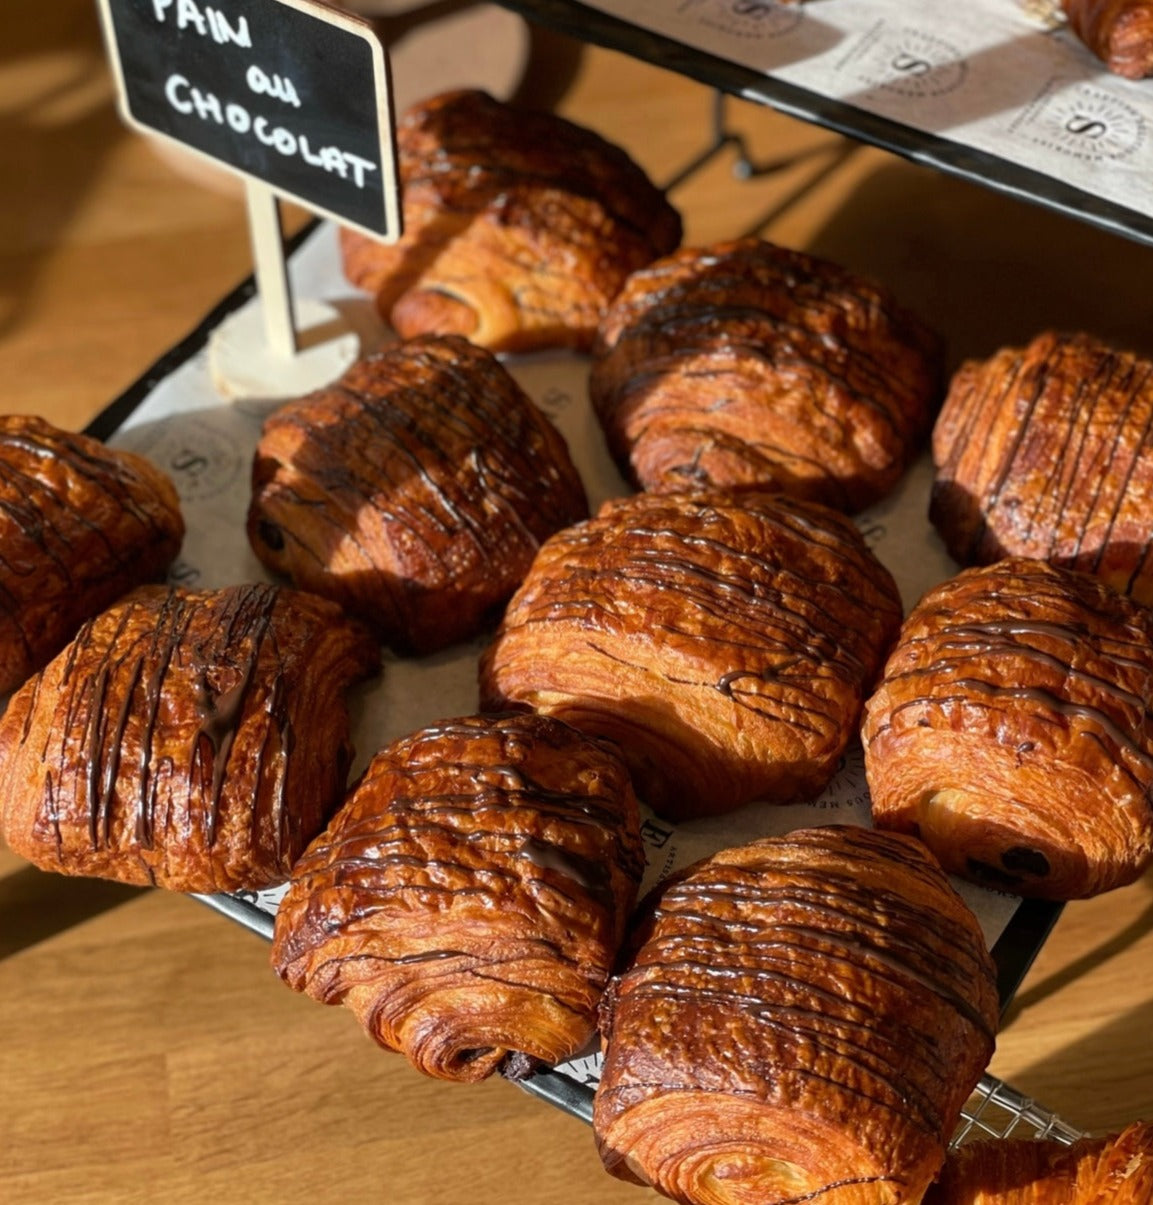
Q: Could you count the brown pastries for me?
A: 12